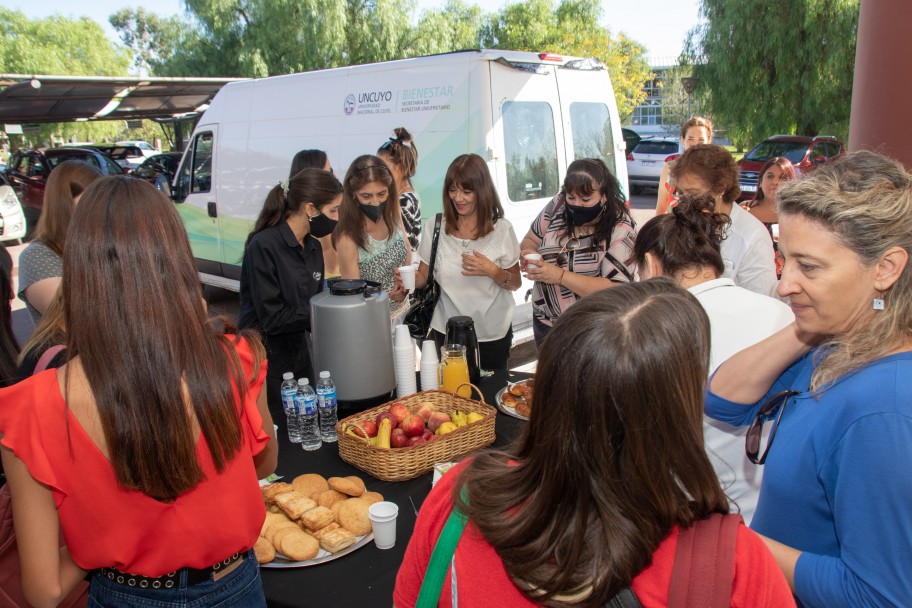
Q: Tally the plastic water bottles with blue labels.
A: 3